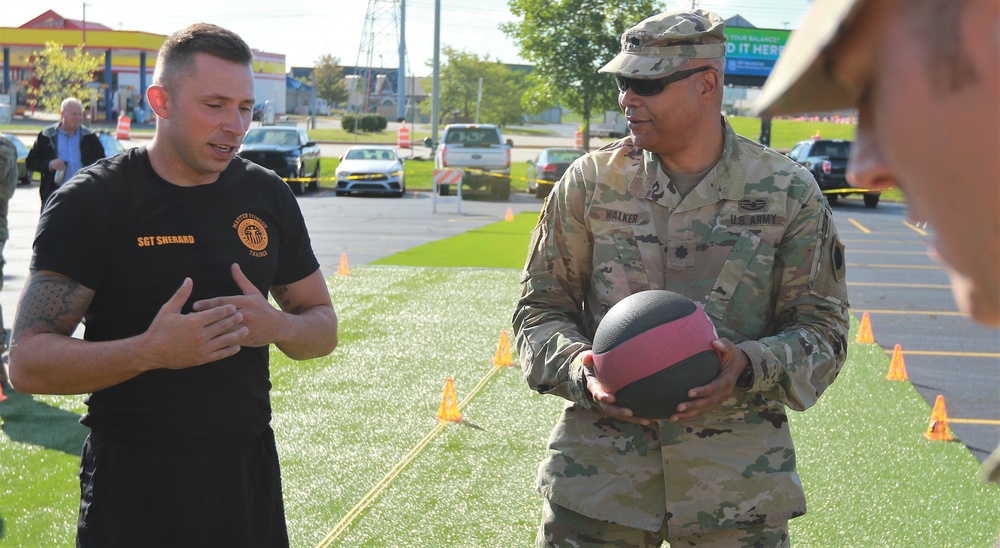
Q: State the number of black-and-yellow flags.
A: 0